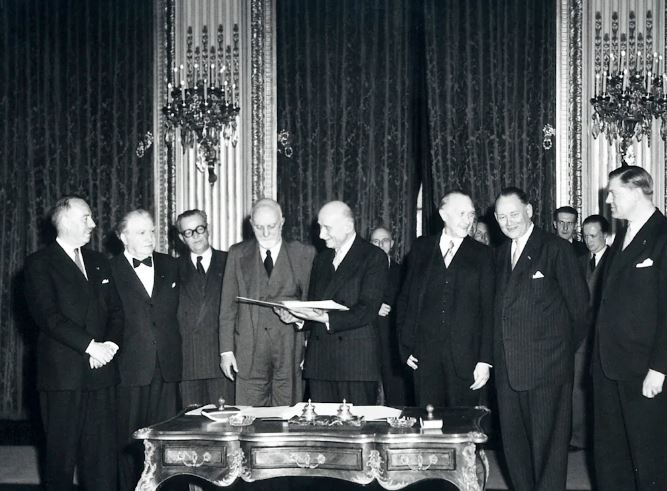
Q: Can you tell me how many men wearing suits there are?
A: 12